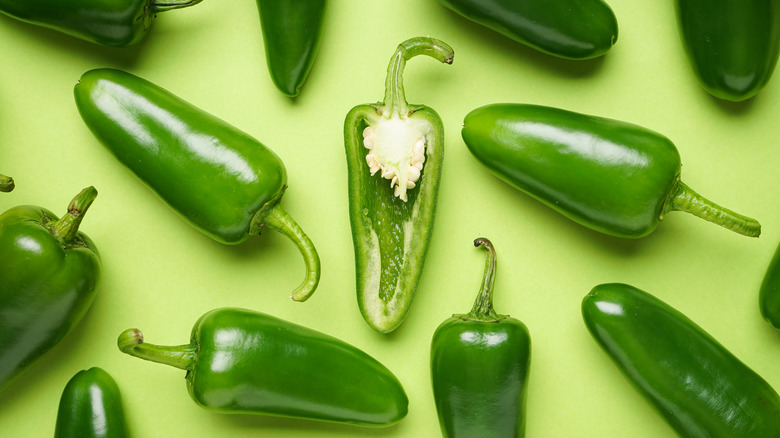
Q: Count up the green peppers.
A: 13